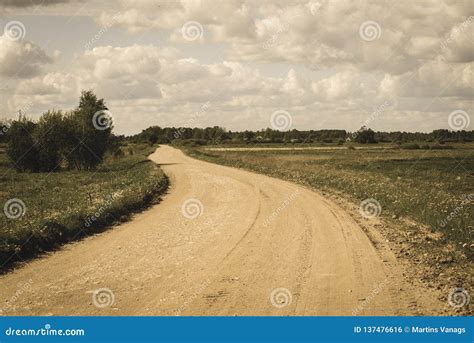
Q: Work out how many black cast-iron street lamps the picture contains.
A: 0